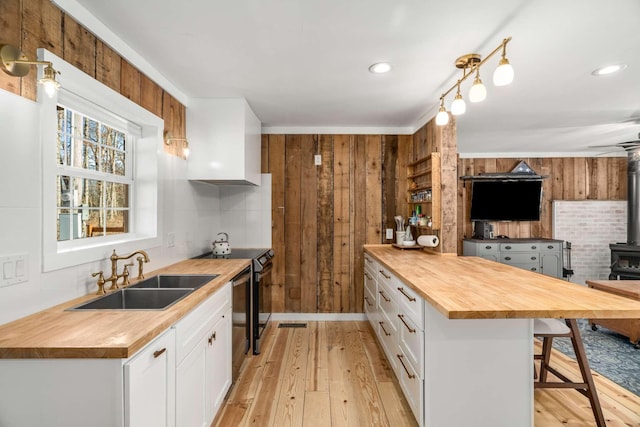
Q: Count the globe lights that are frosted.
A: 4